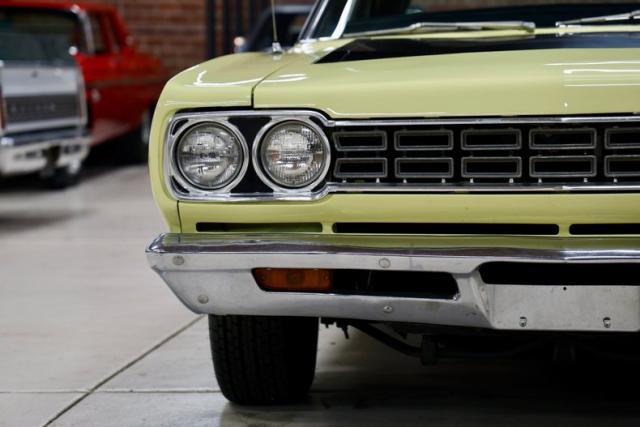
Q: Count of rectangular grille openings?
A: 10